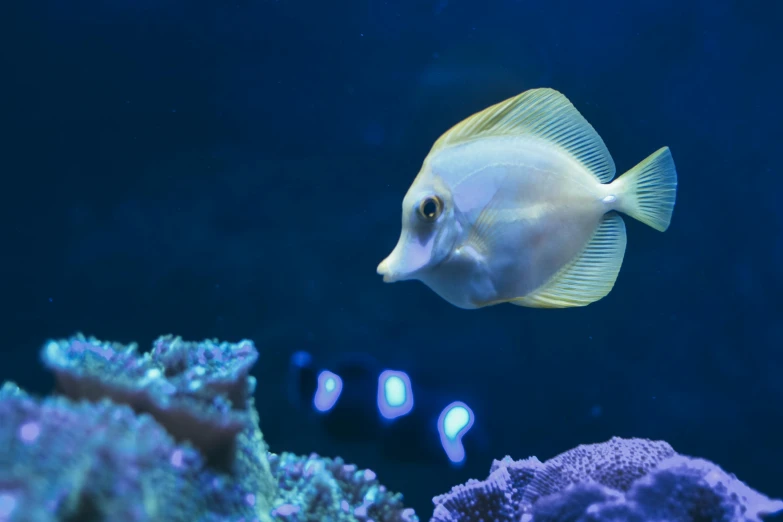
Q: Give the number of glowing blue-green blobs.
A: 3